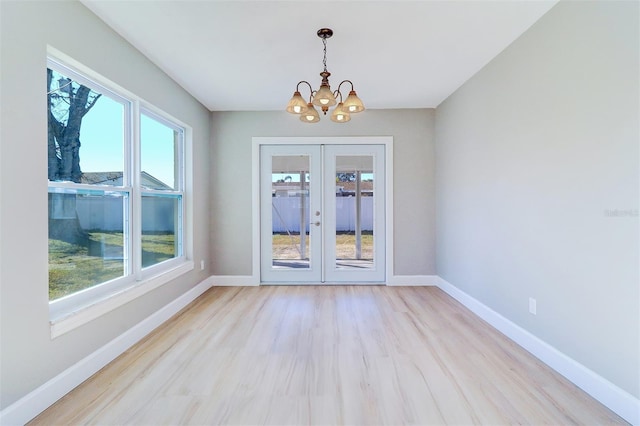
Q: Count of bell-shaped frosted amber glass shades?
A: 5